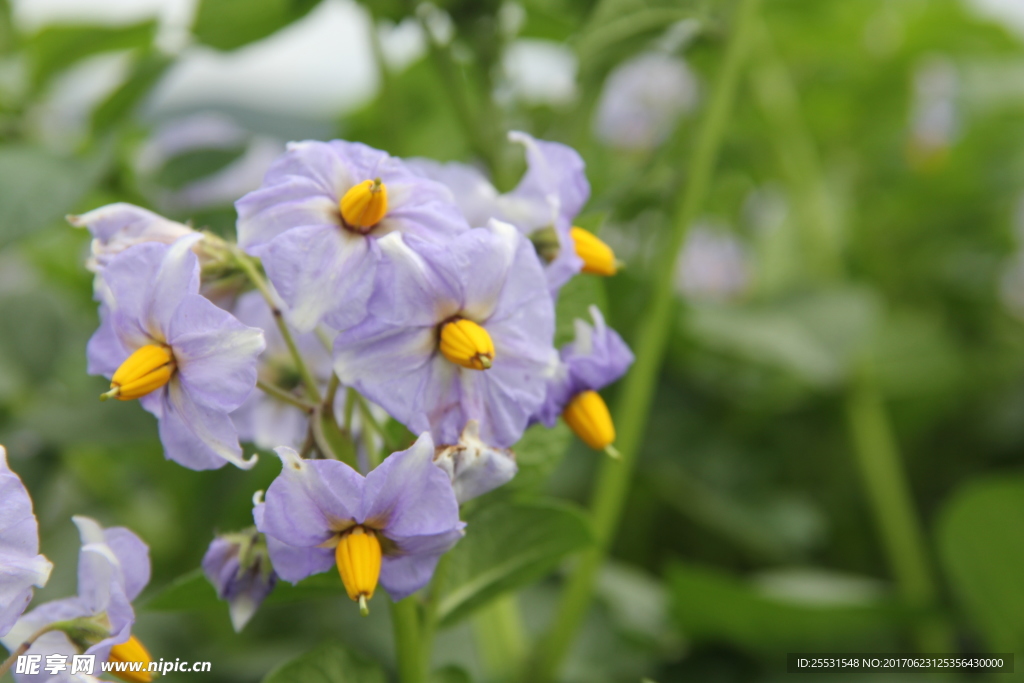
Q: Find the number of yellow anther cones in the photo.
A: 7